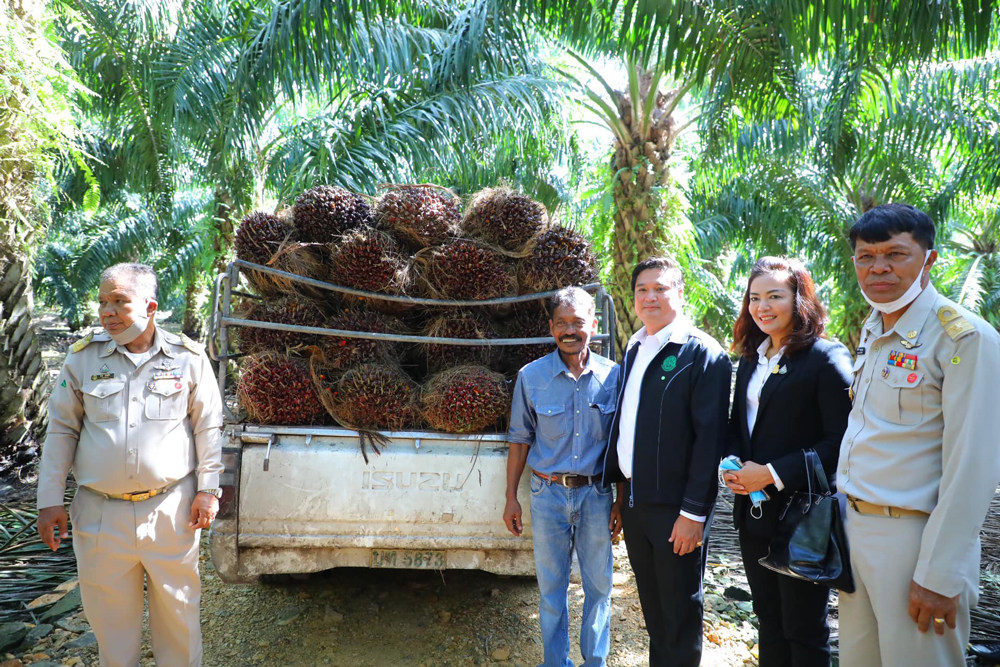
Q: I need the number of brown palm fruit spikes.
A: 14